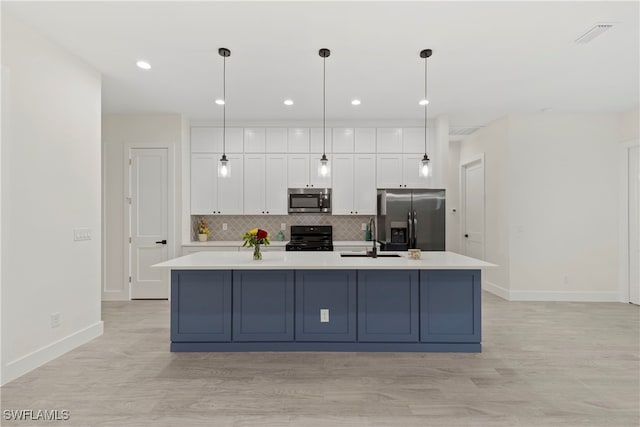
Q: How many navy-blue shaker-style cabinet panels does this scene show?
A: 5